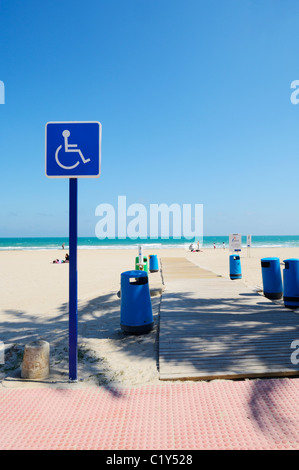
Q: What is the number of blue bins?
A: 5